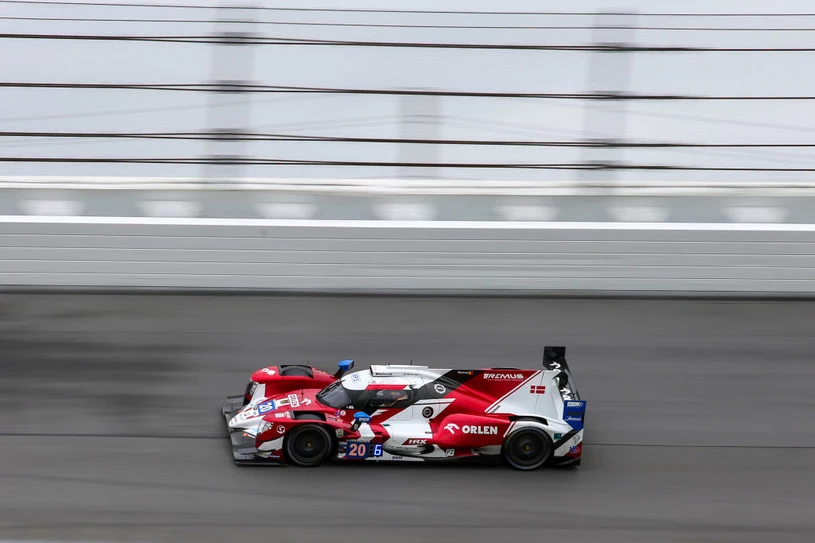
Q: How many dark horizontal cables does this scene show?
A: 6